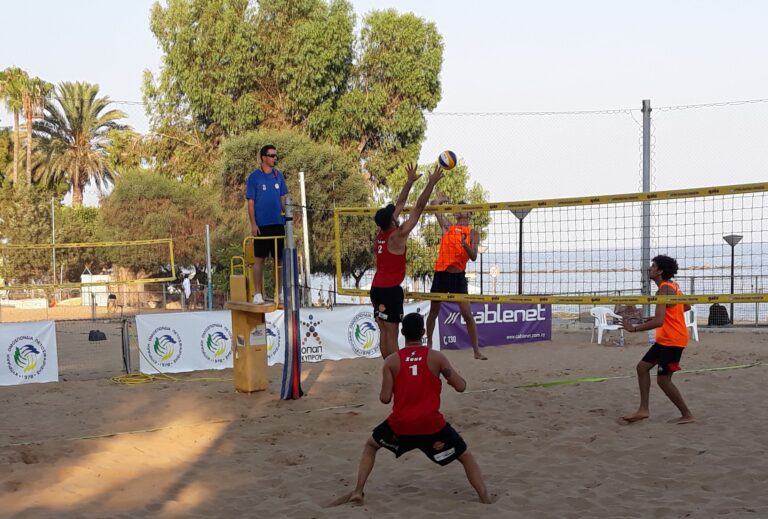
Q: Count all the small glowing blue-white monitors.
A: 0